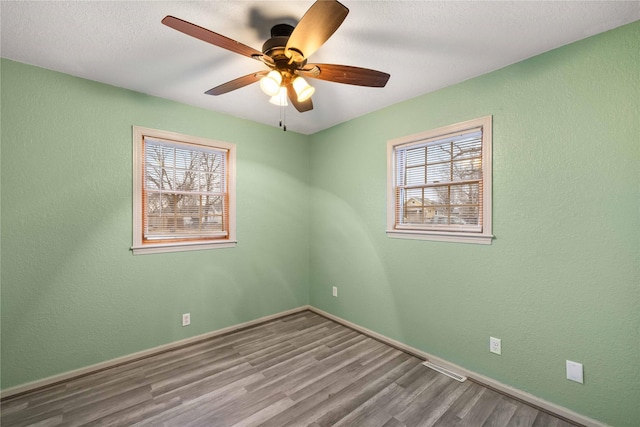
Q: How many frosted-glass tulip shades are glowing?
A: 3